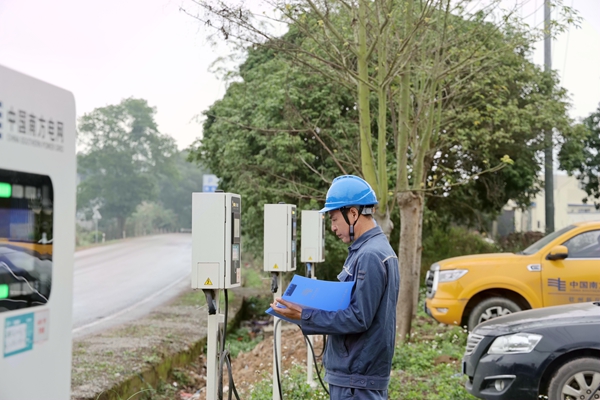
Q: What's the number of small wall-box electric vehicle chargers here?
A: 3